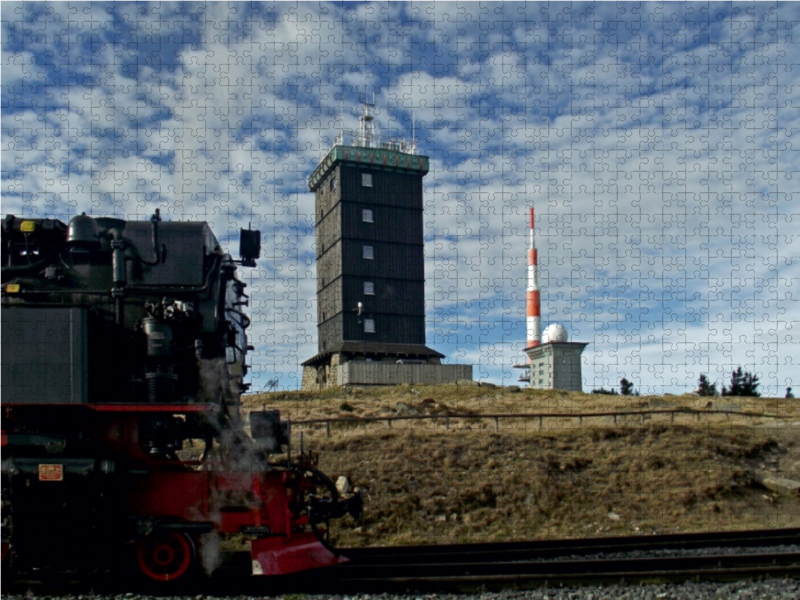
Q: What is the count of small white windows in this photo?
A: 5